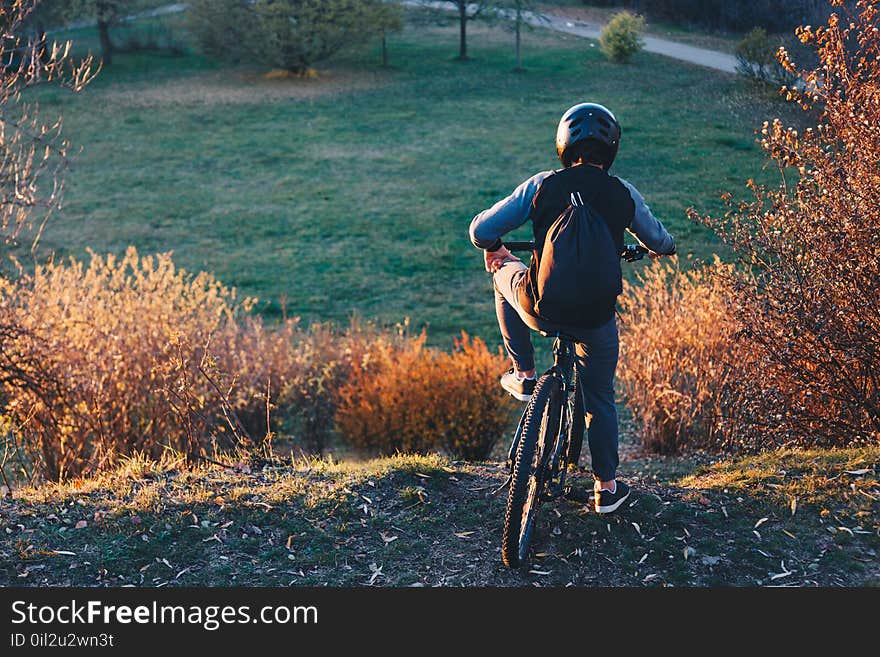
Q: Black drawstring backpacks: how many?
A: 1